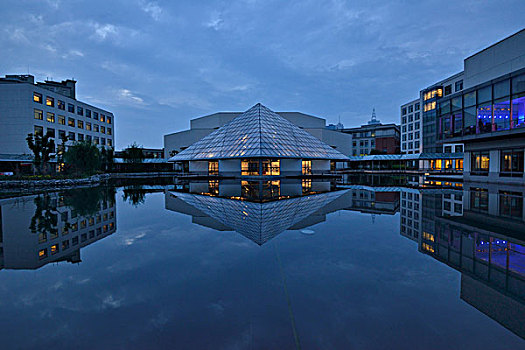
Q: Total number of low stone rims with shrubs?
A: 1